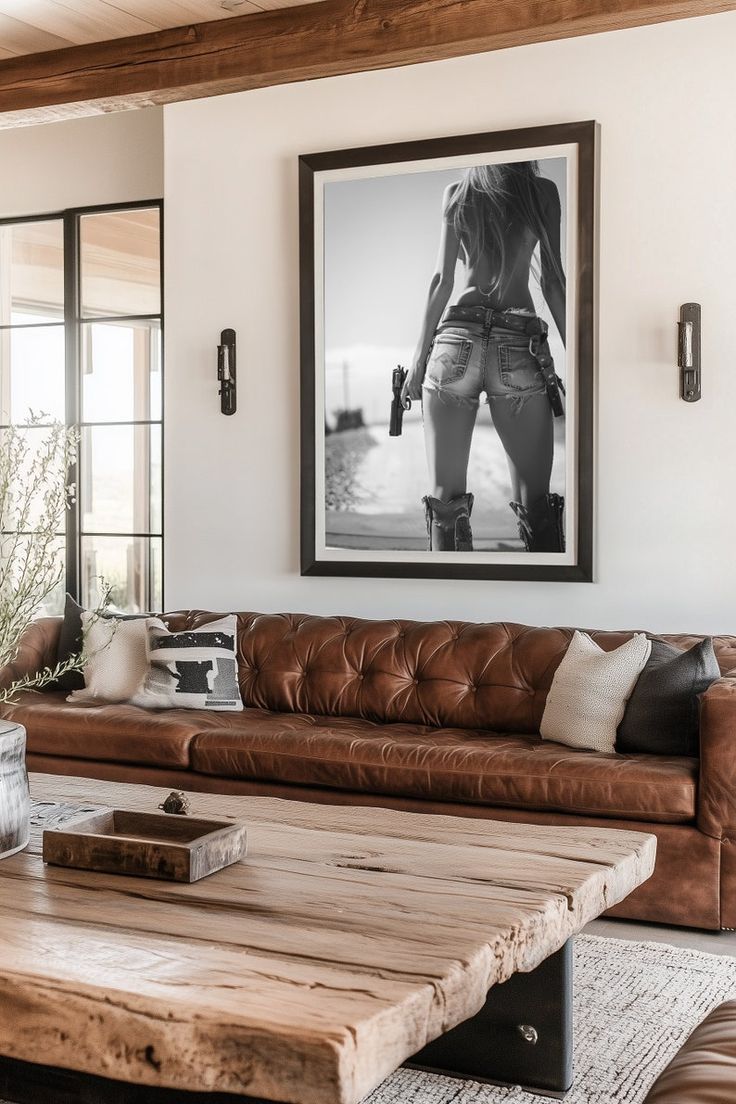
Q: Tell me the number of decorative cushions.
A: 5